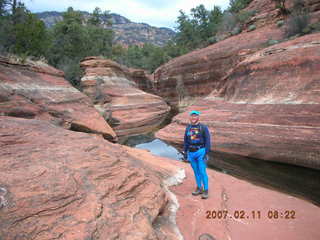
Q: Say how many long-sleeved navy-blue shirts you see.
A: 1